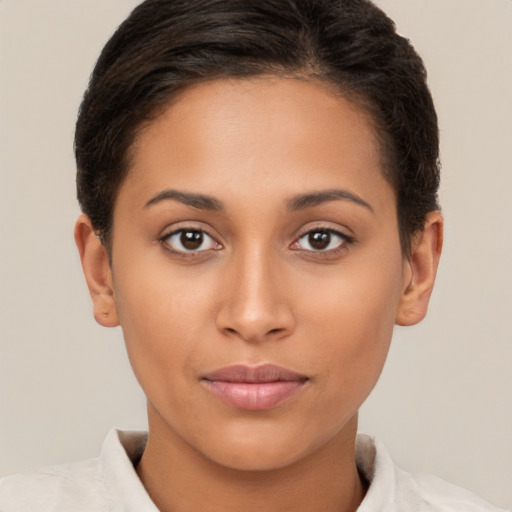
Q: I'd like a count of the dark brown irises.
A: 2